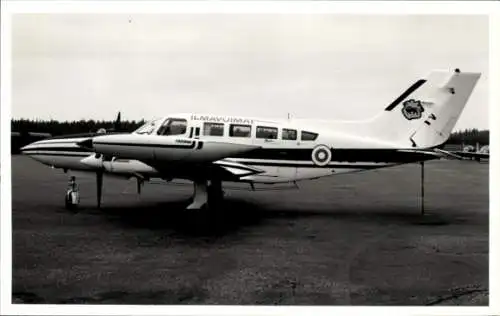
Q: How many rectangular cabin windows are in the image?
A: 4